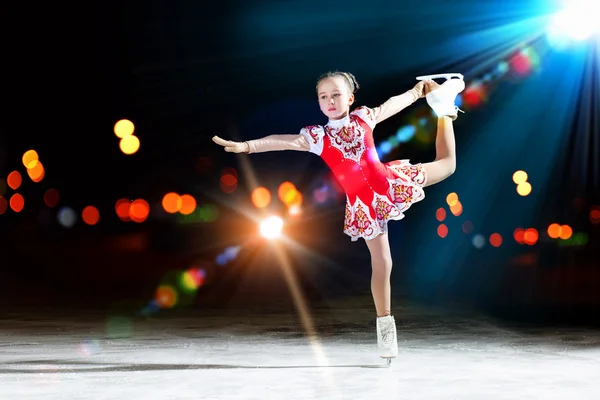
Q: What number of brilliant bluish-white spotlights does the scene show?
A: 1